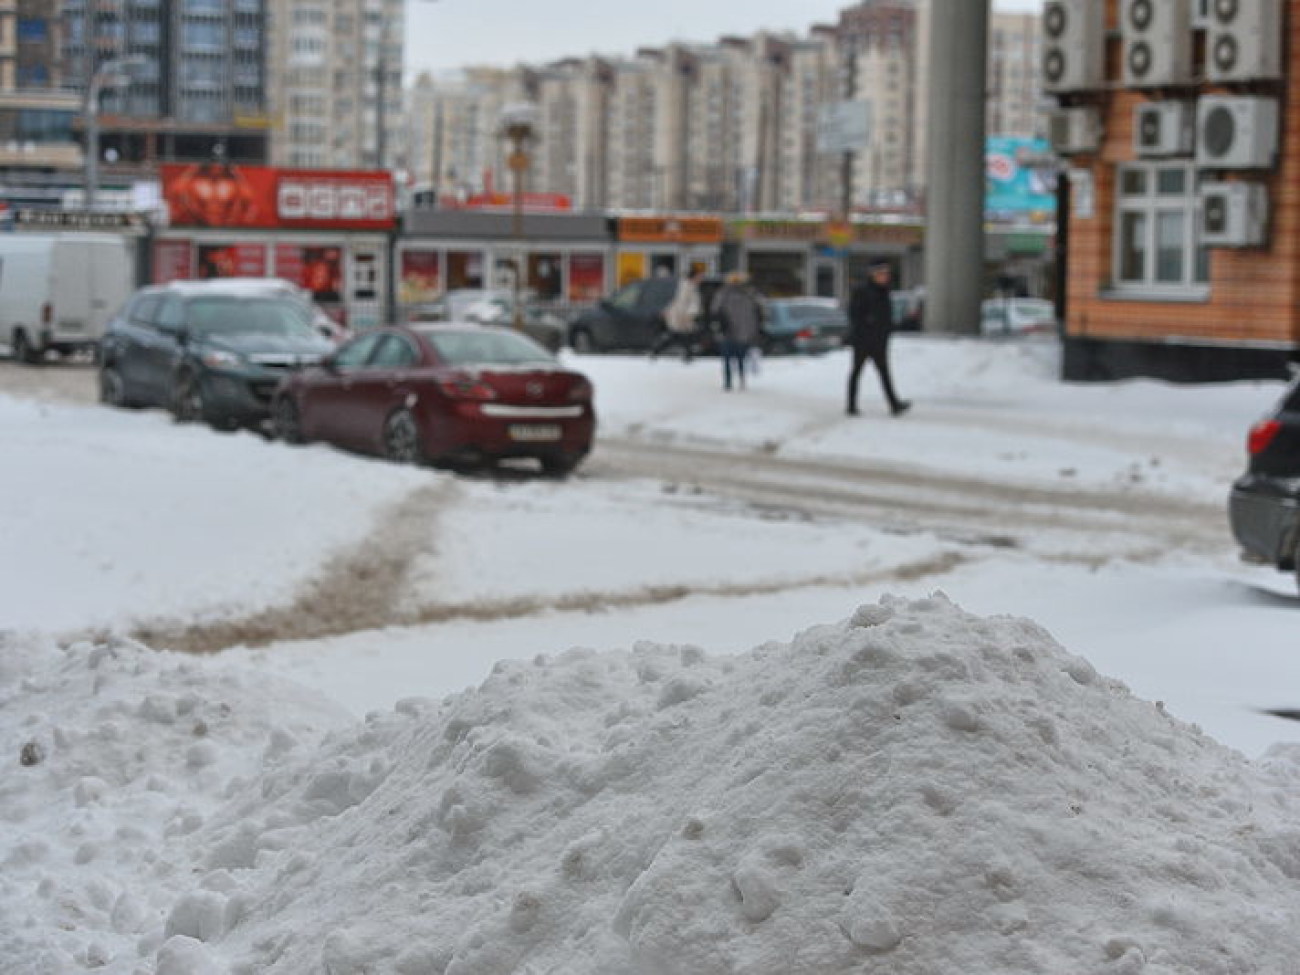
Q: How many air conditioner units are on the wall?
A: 7